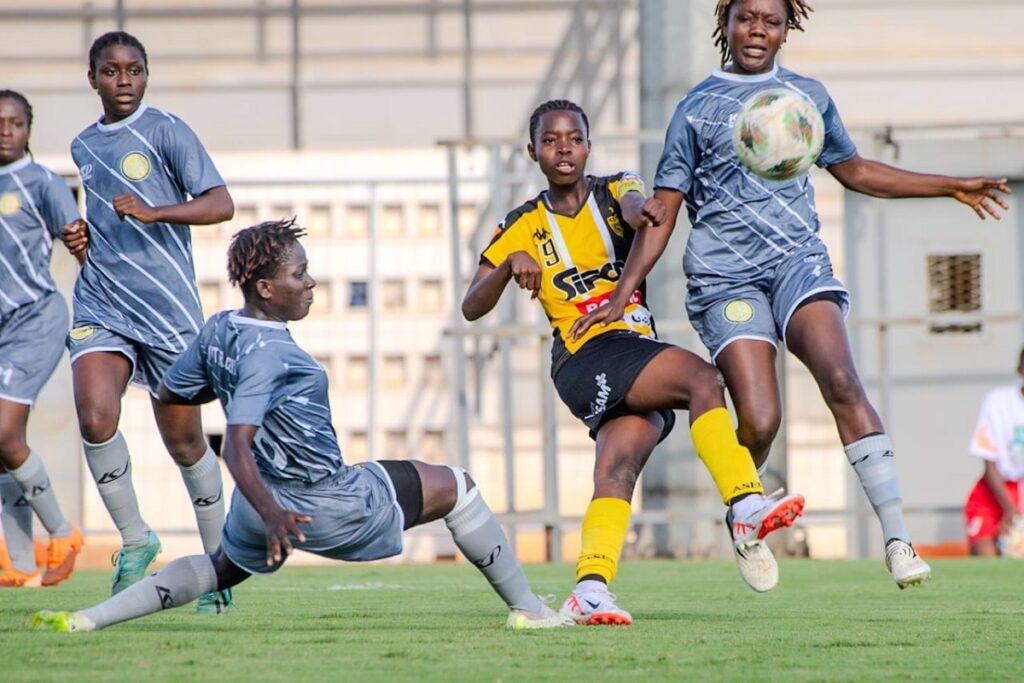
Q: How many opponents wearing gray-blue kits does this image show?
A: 4